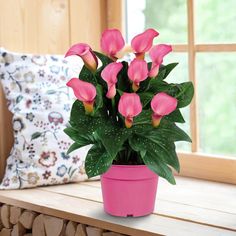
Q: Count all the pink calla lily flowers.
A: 9